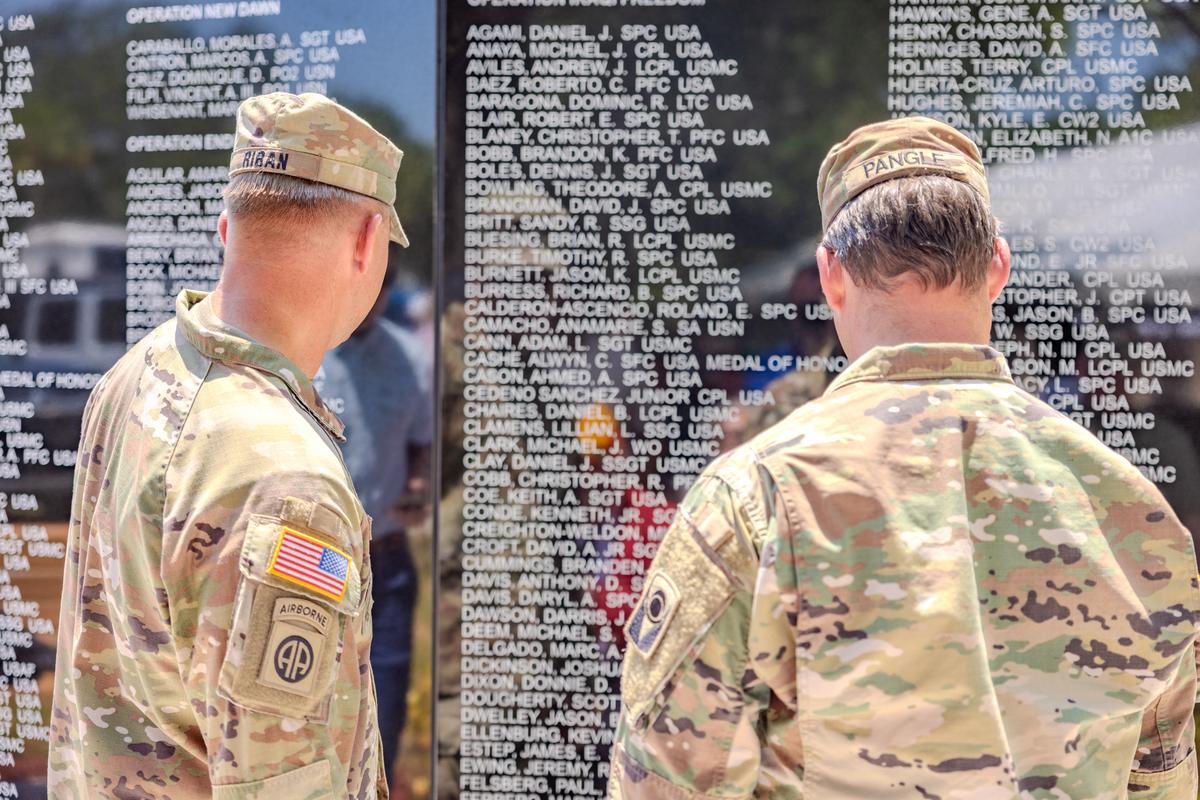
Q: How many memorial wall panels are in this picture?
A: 2